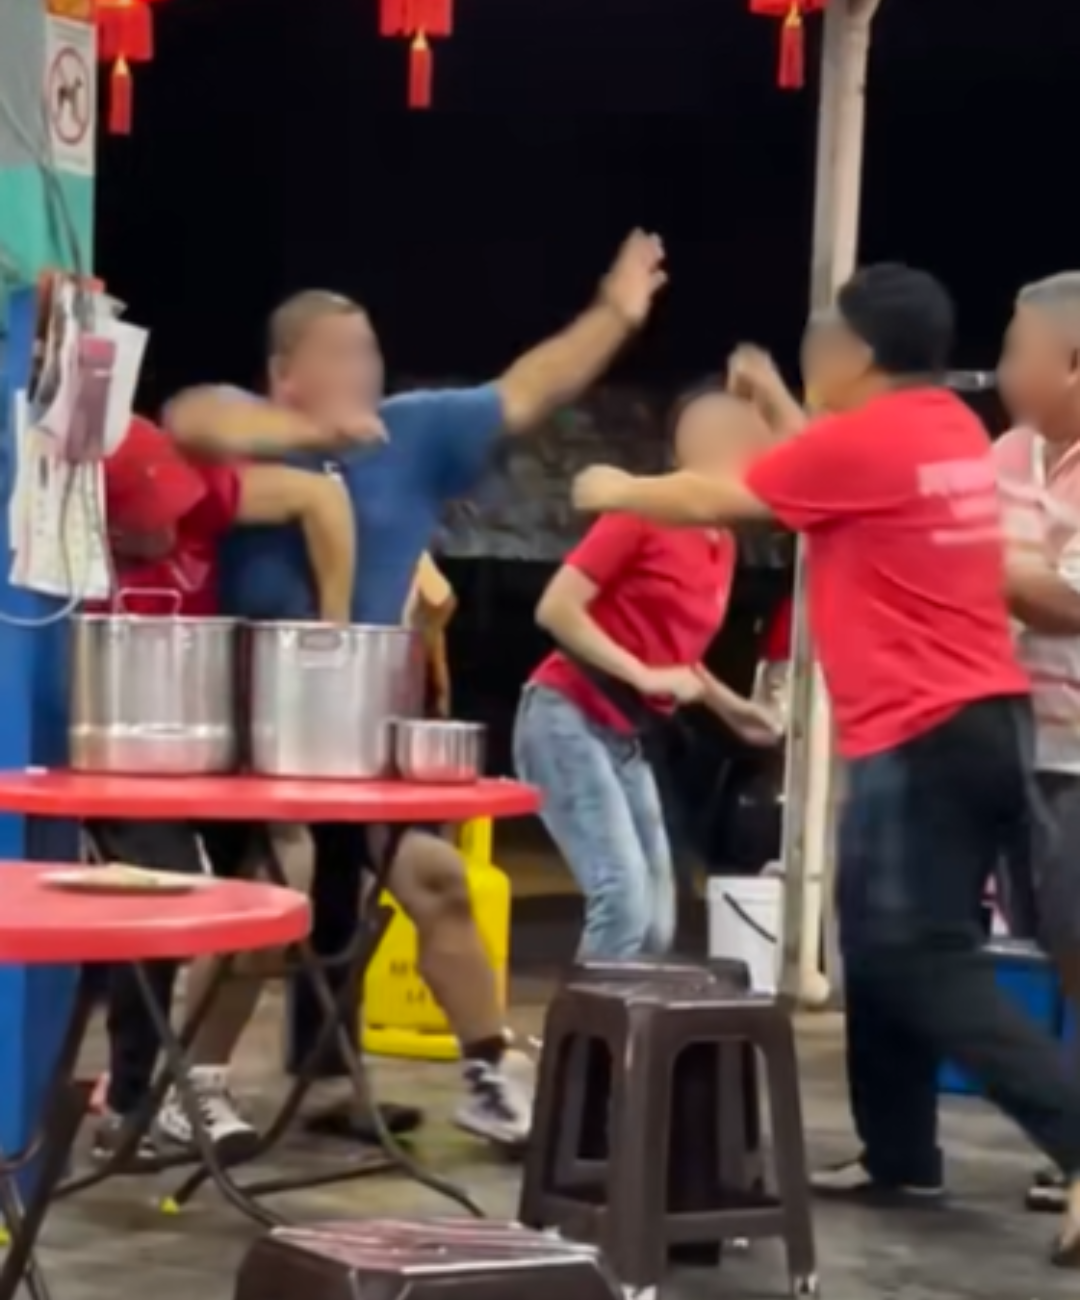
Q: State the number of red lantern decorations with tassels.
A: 3